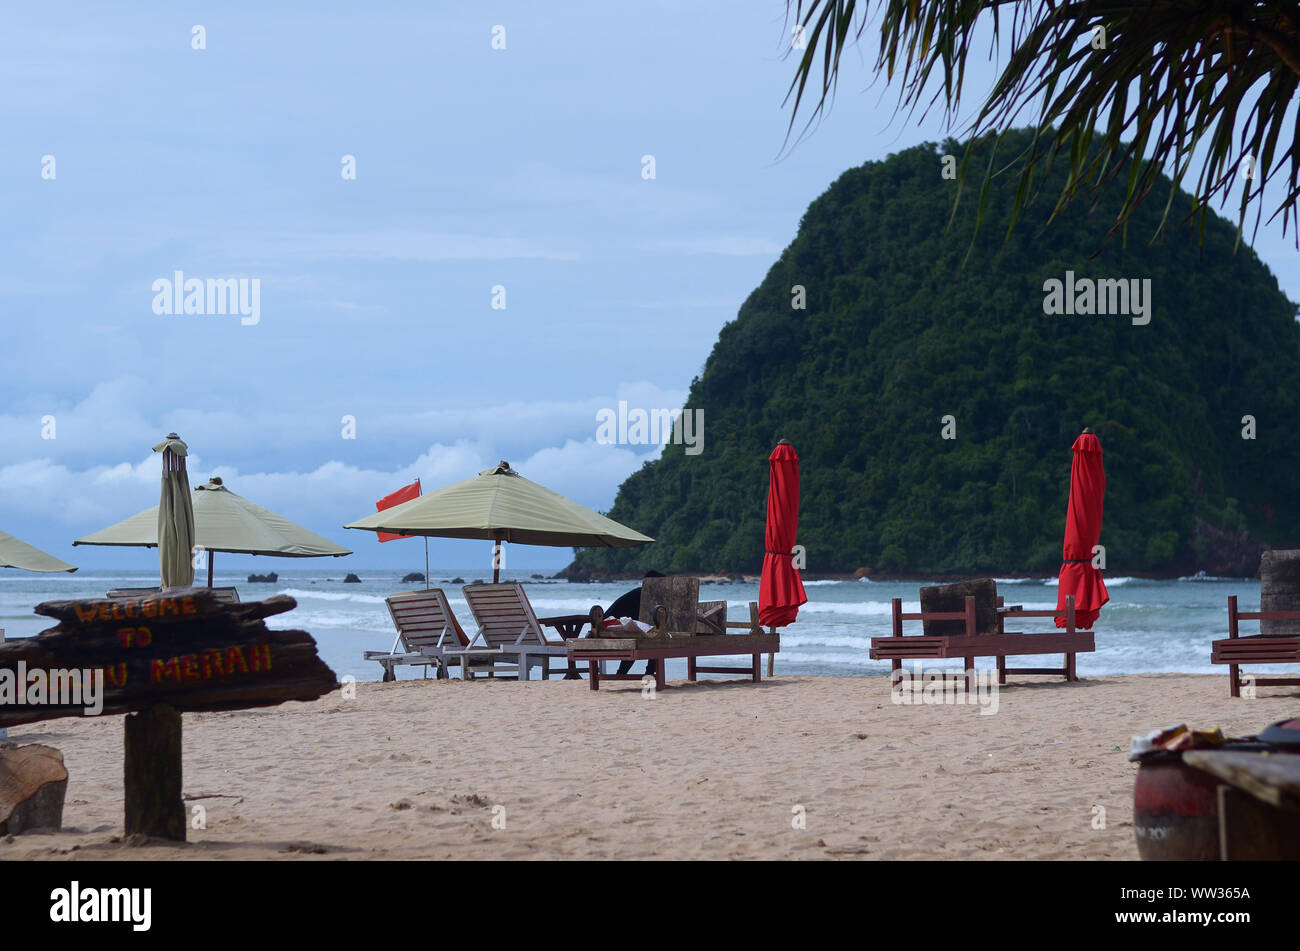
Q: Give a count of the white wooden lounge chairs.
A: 2